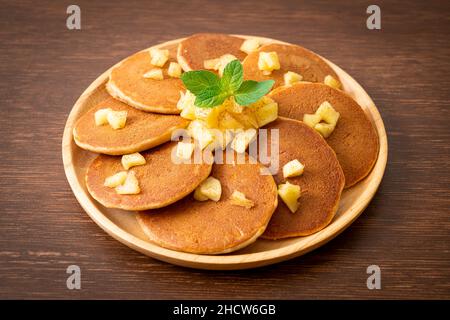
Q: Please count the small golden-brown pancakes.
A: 8